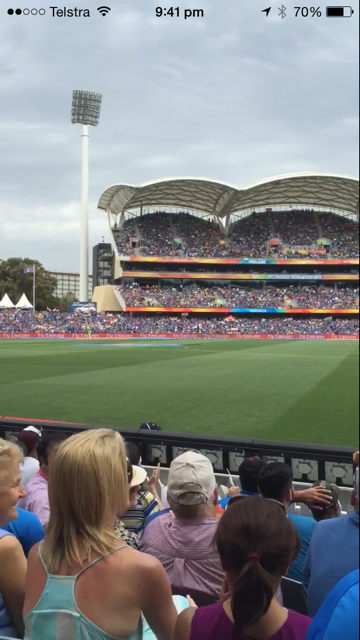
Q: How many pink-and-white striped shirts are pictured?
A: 2